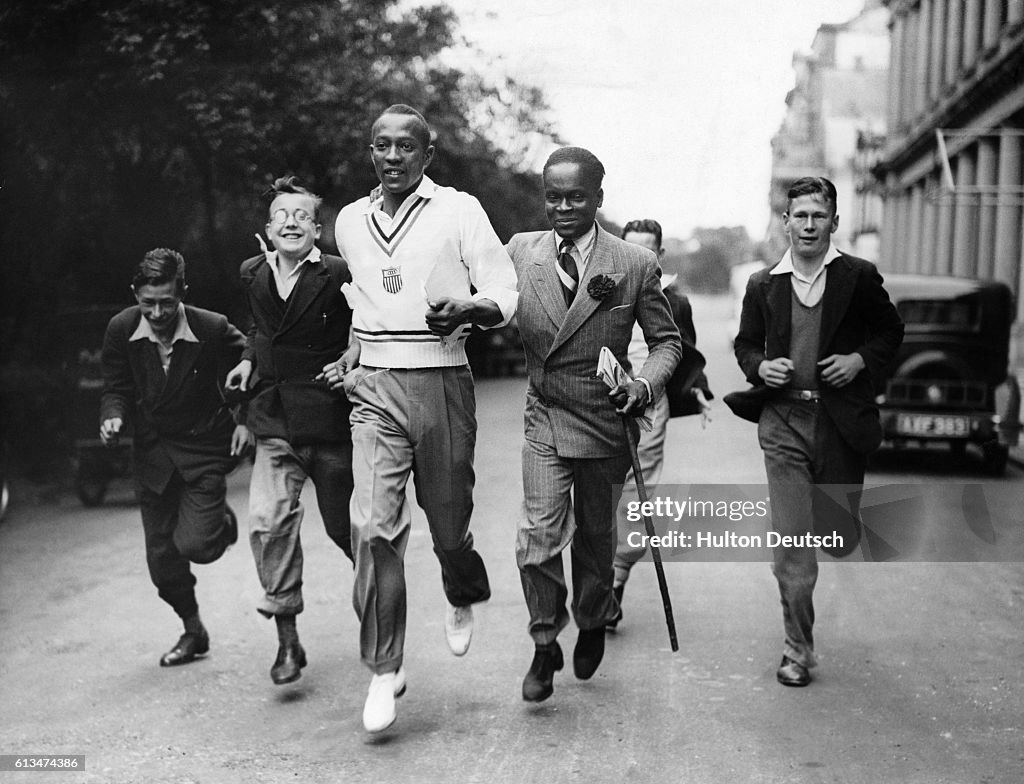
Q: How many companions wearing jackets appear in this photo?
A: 5